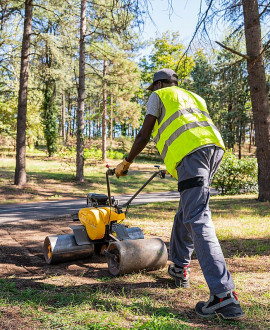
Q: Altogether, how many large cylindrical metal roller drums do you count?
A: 2